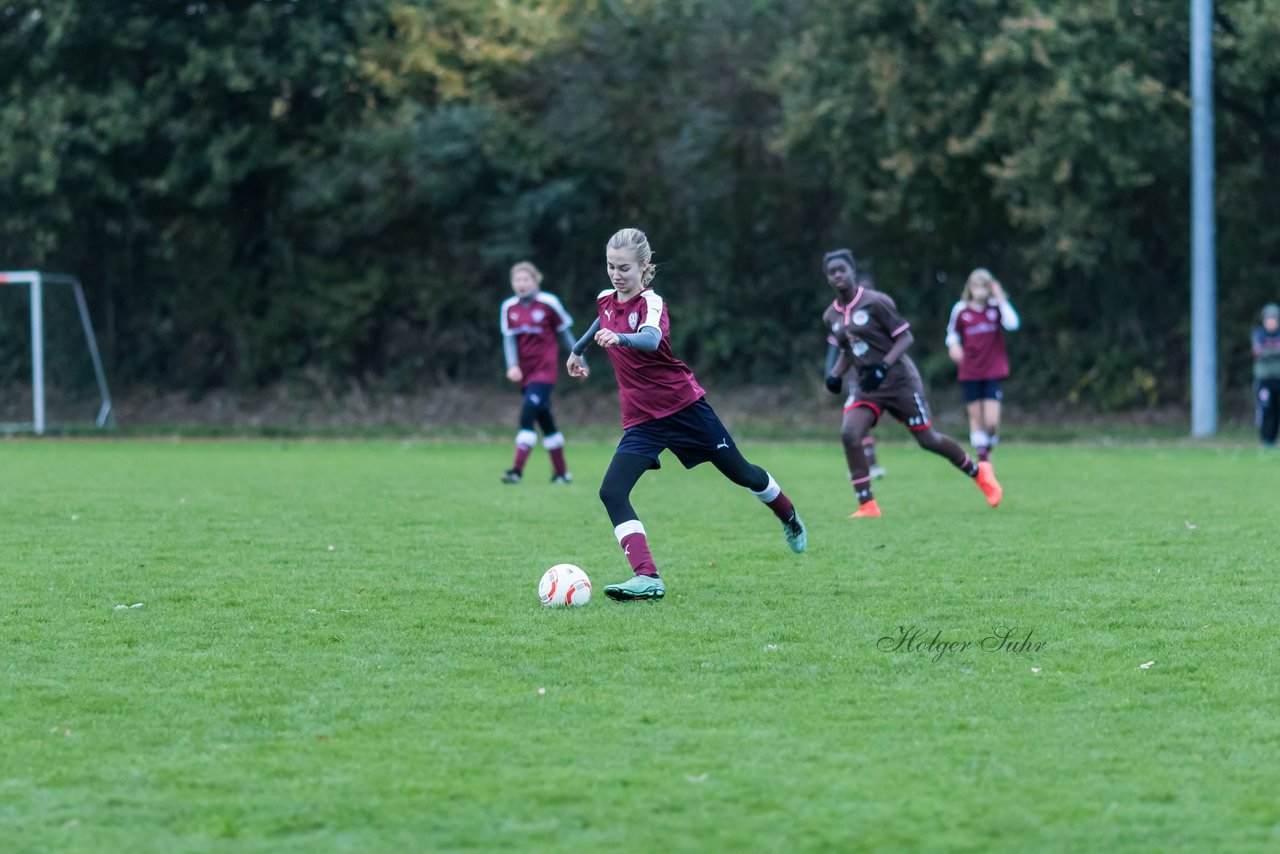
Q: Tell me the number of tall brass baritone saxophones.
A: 0